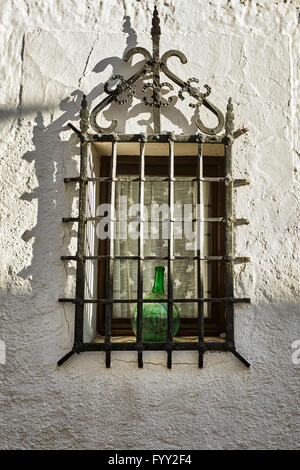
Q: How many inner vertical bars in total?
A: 4